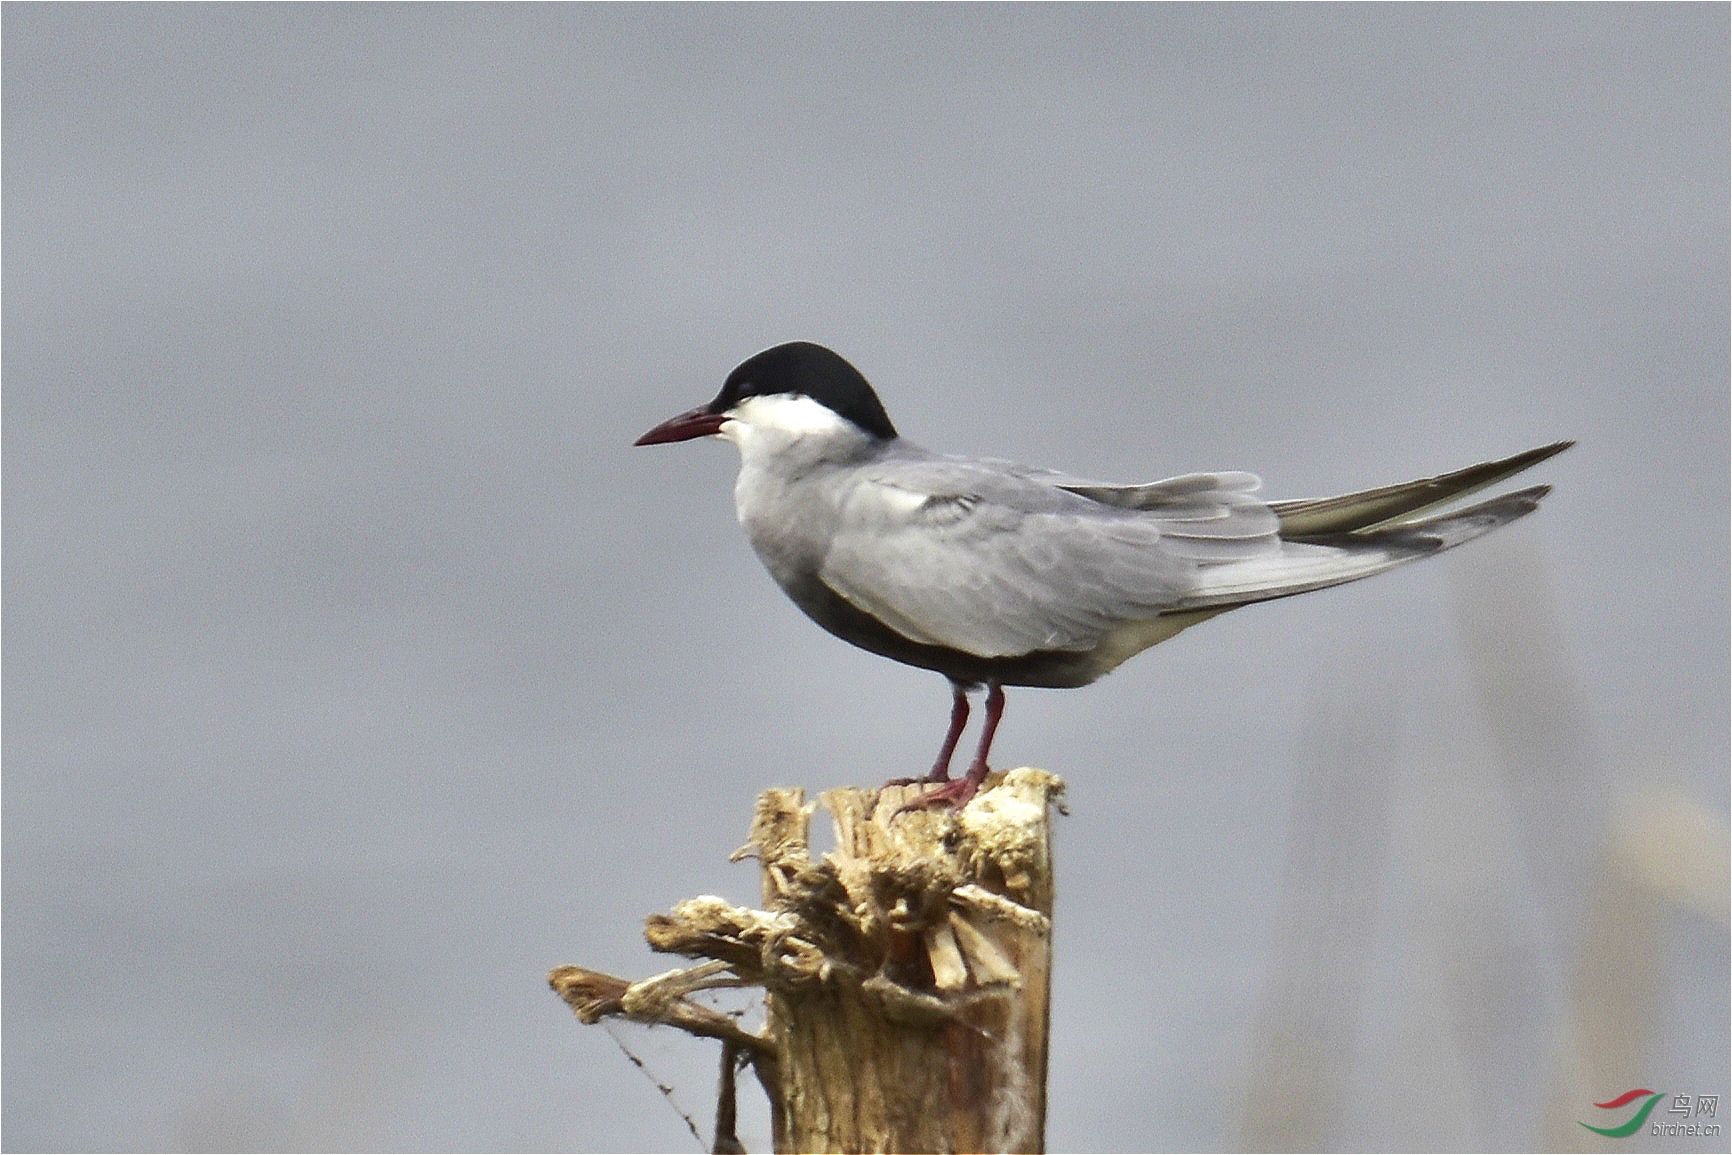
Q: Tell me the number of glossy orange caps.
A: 0